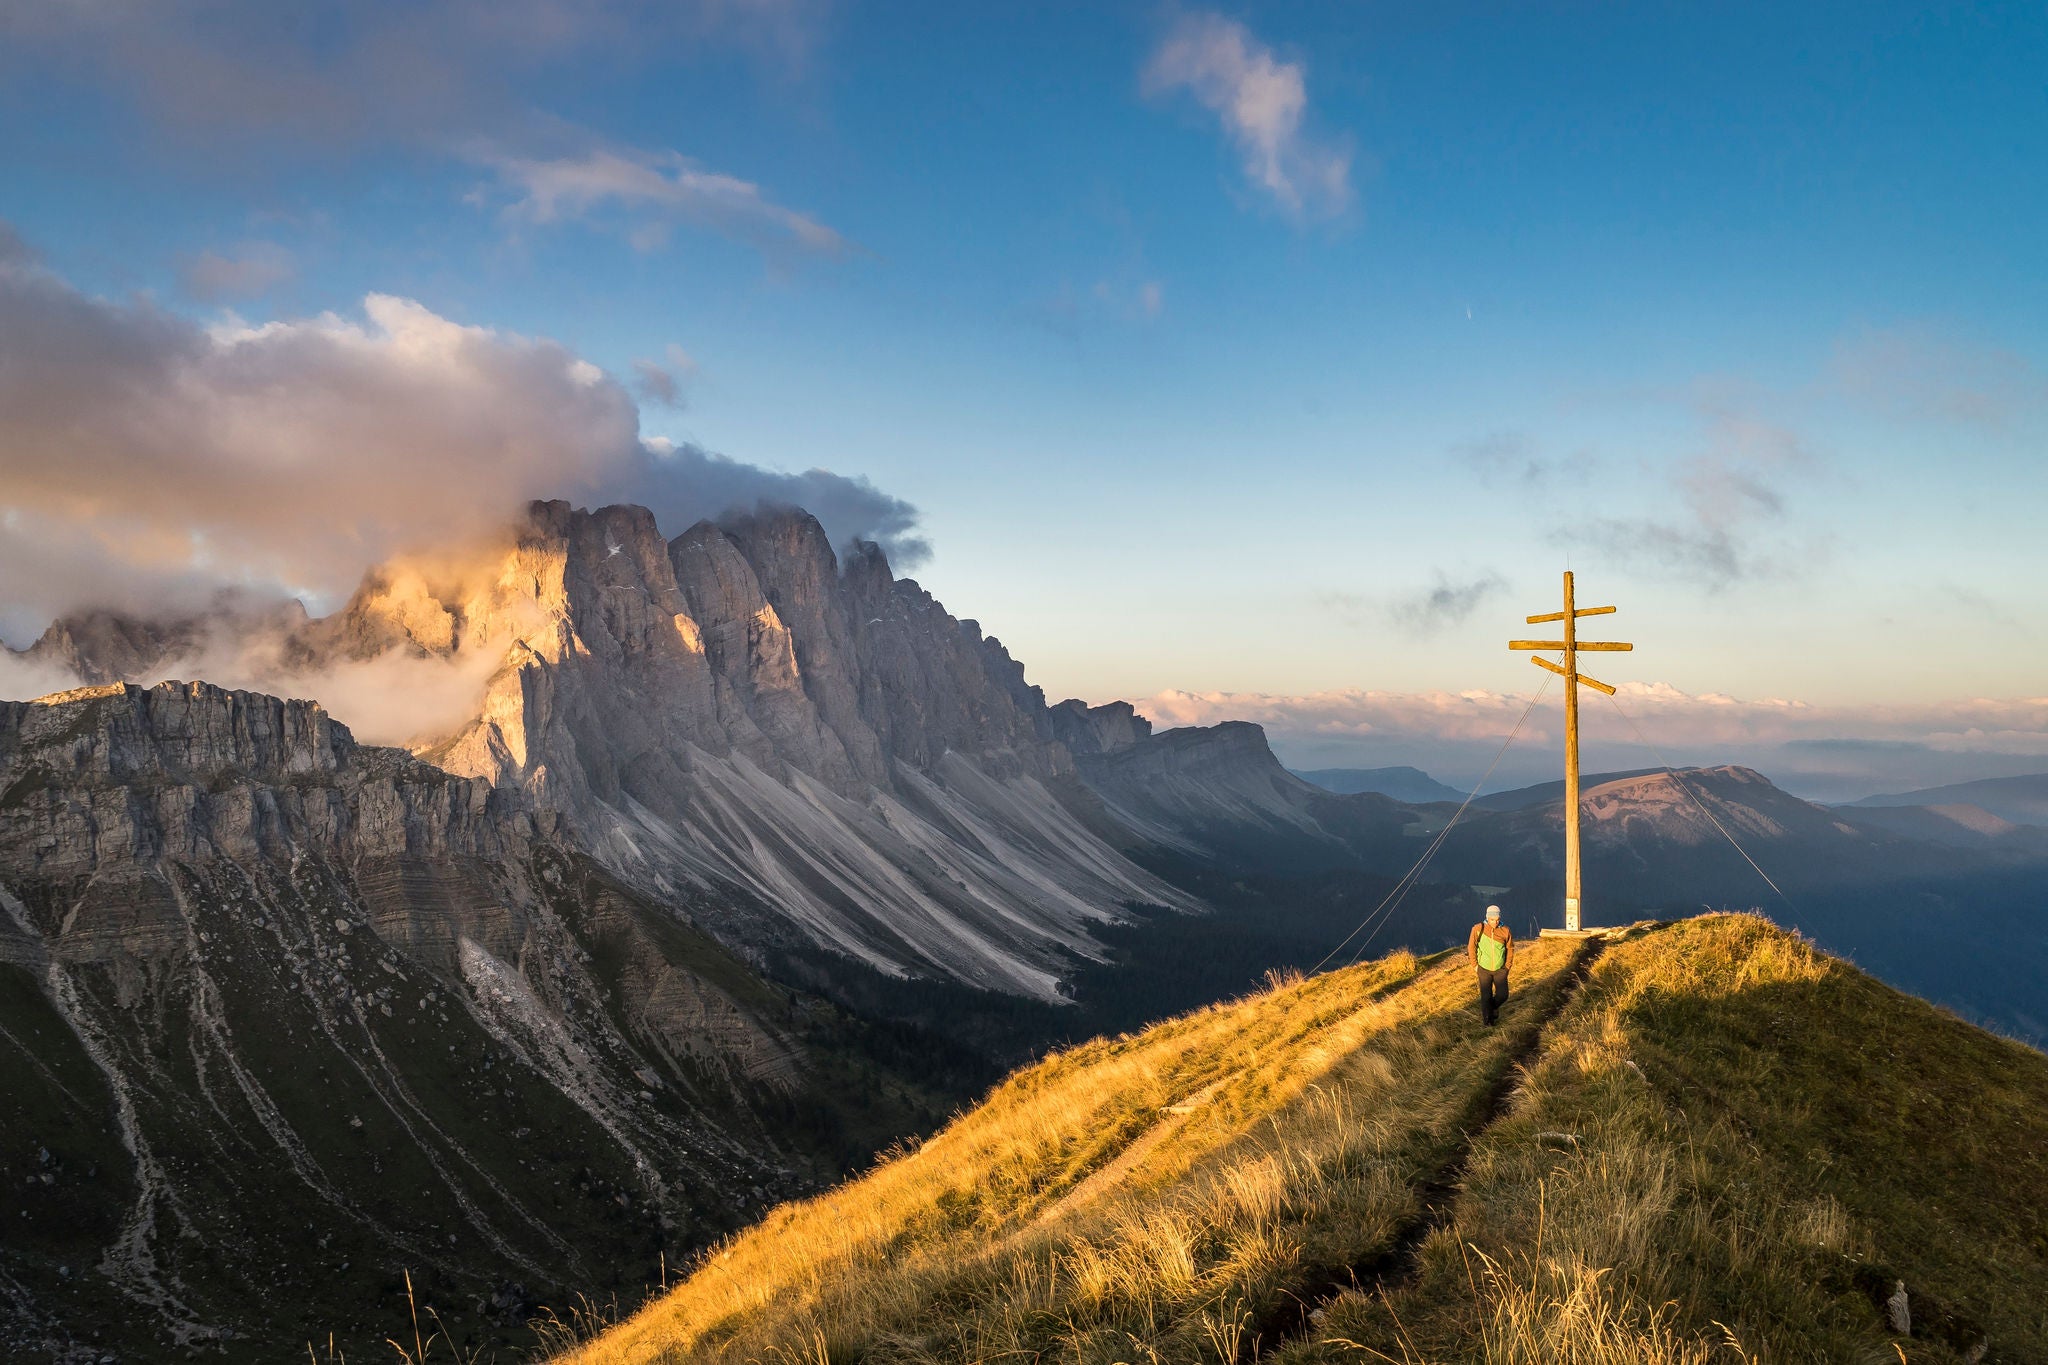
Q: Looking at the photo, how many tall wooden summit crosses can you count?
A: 1